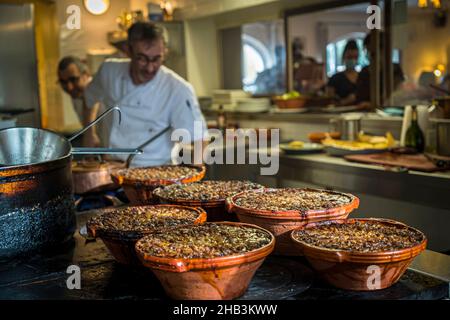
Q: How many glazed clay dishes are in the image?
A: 6